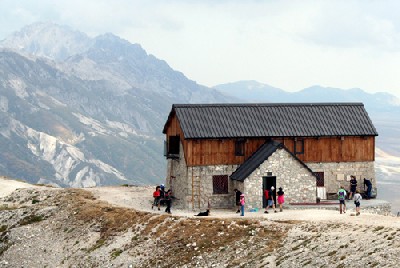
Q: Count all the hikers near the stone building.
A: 11